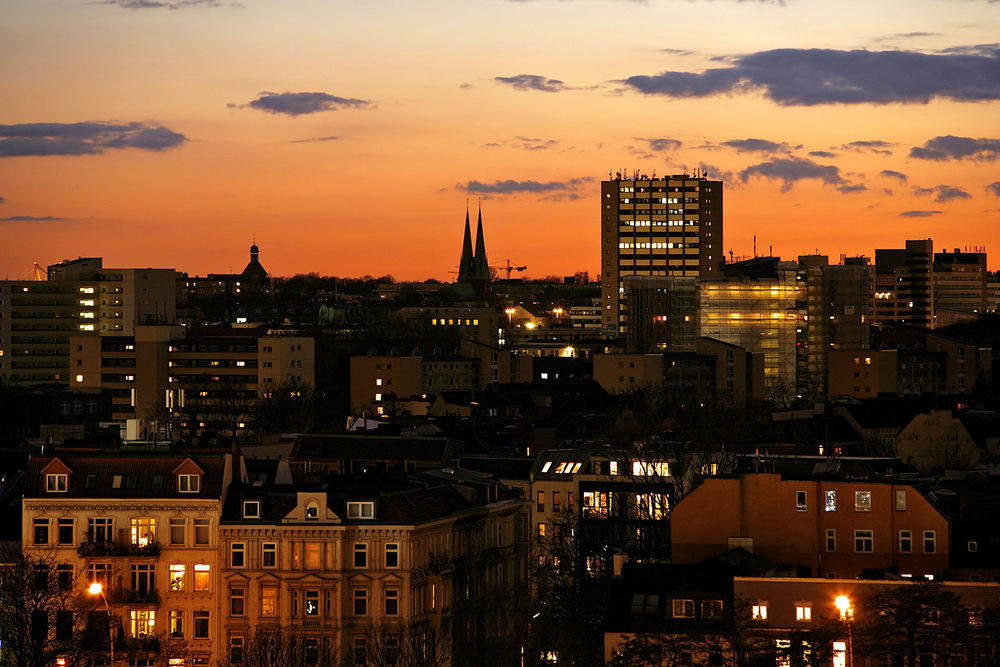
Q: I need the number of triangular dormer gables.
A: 2